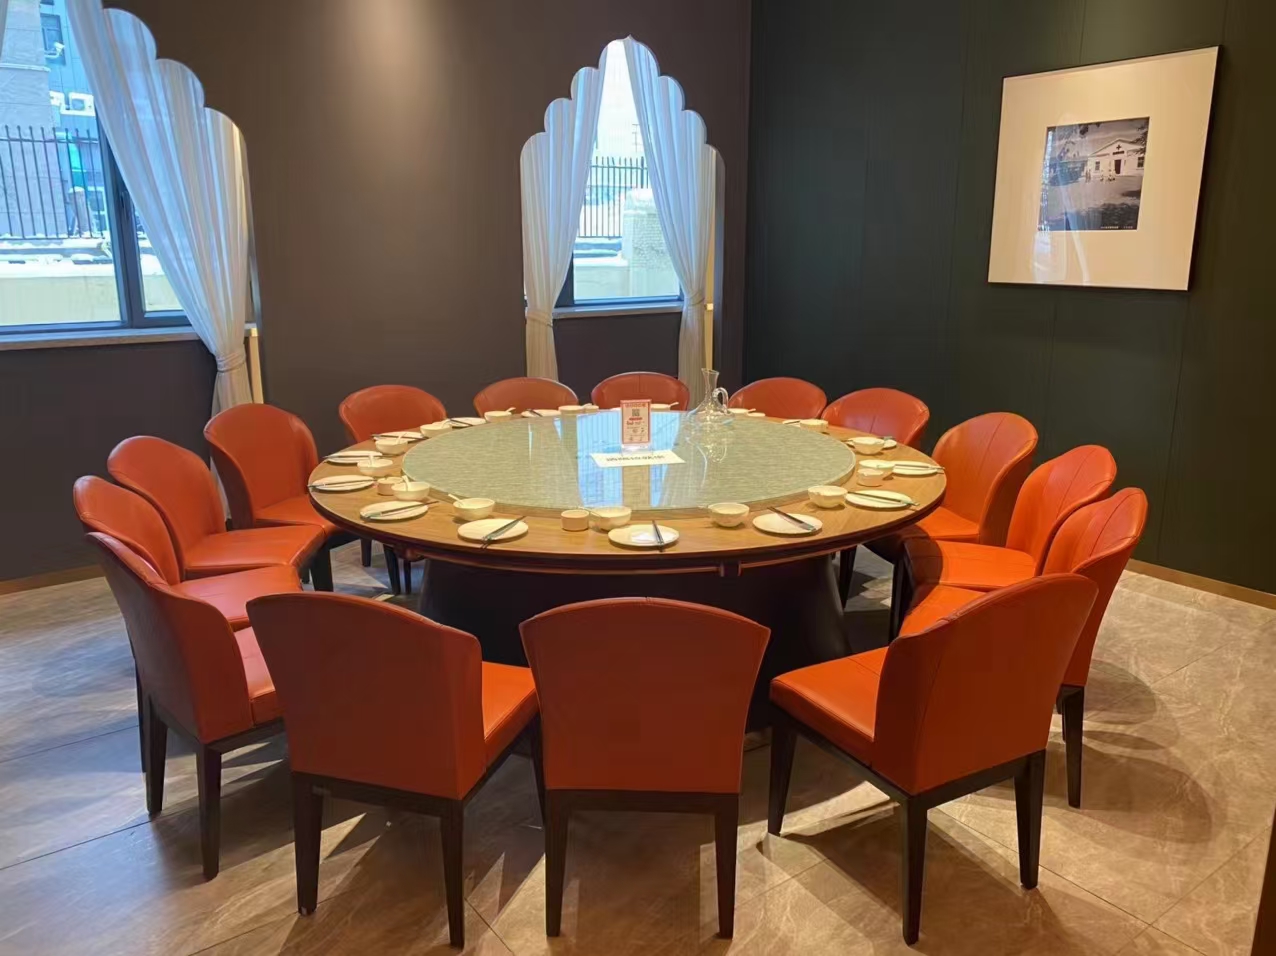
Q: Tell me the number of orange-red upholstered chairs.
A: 15